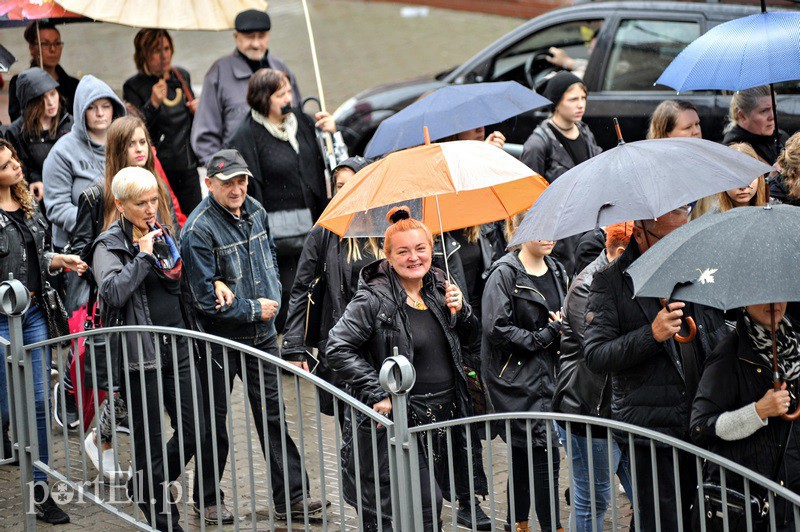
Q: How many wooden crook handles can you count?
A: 3